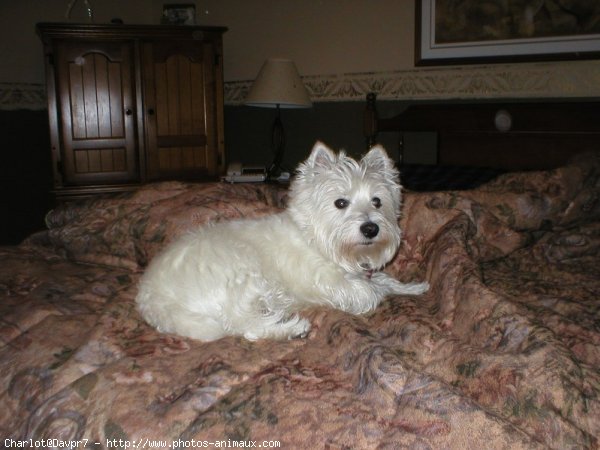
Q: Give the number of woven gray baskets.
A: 0